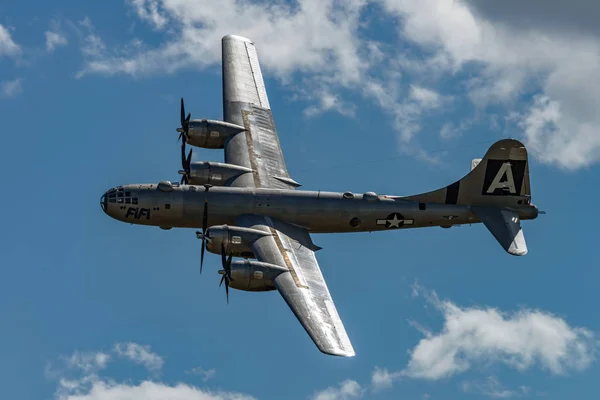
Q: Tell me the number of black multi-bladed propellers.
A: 4